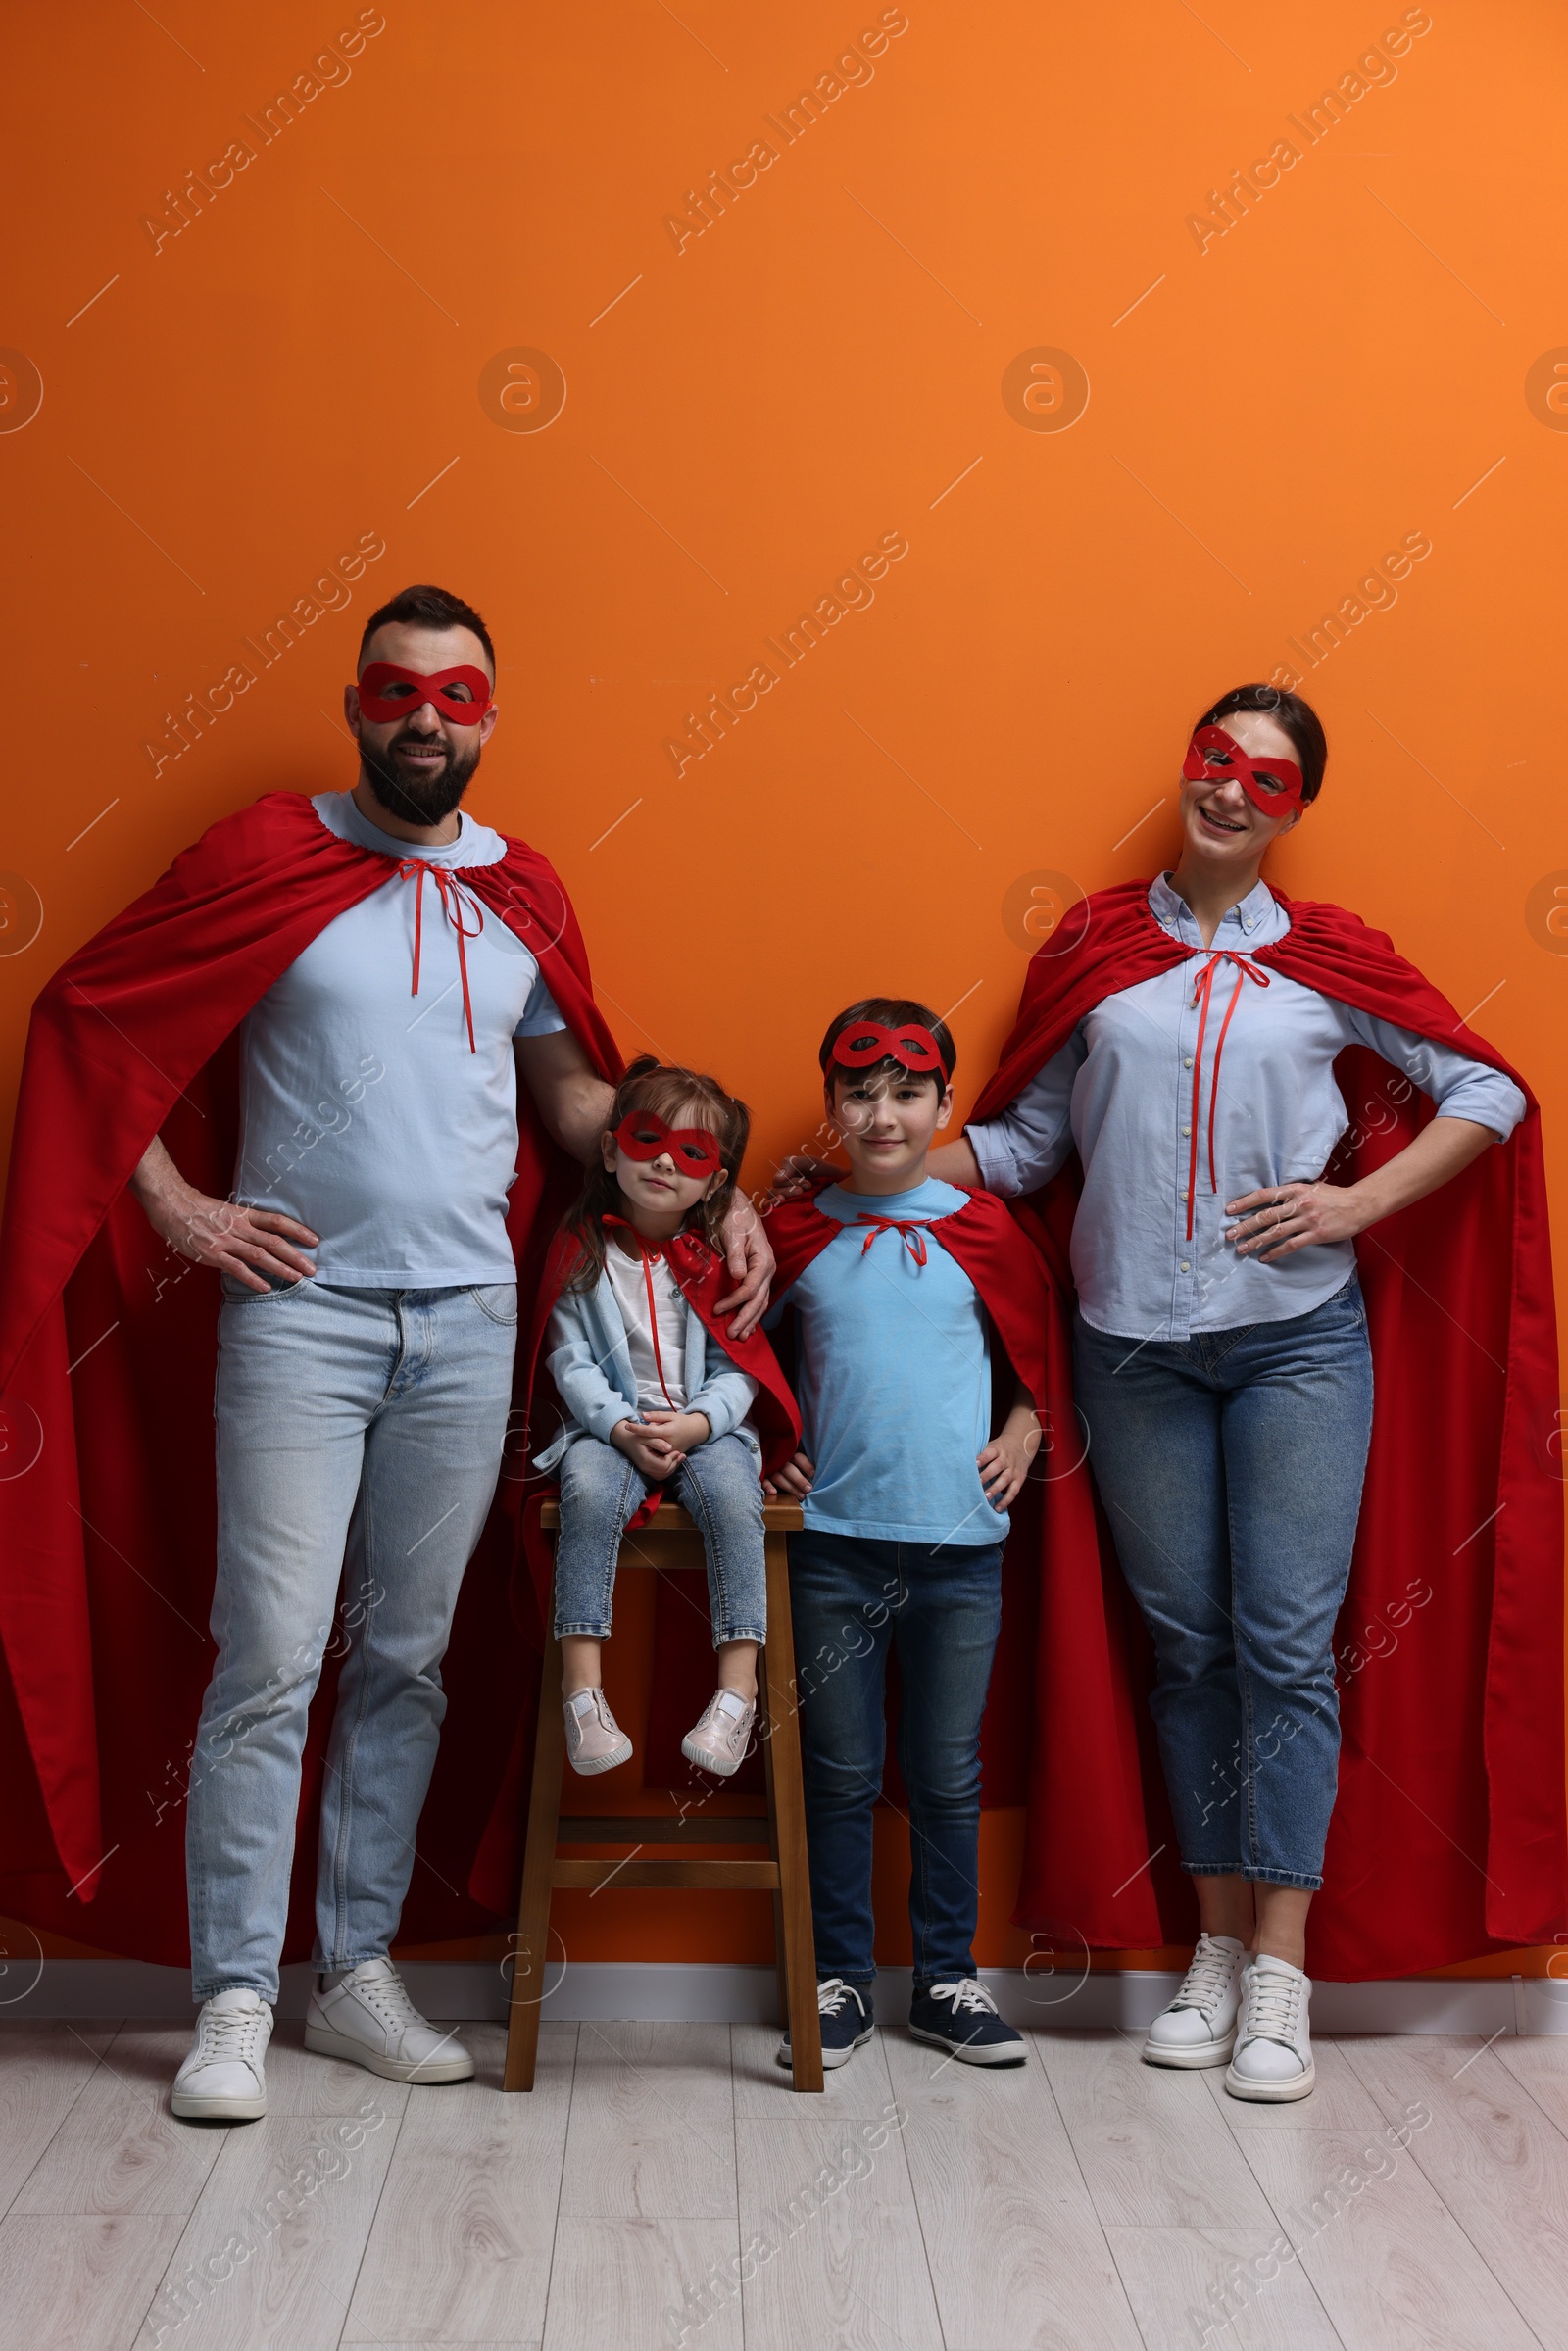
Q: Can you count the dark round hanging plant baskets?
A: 0